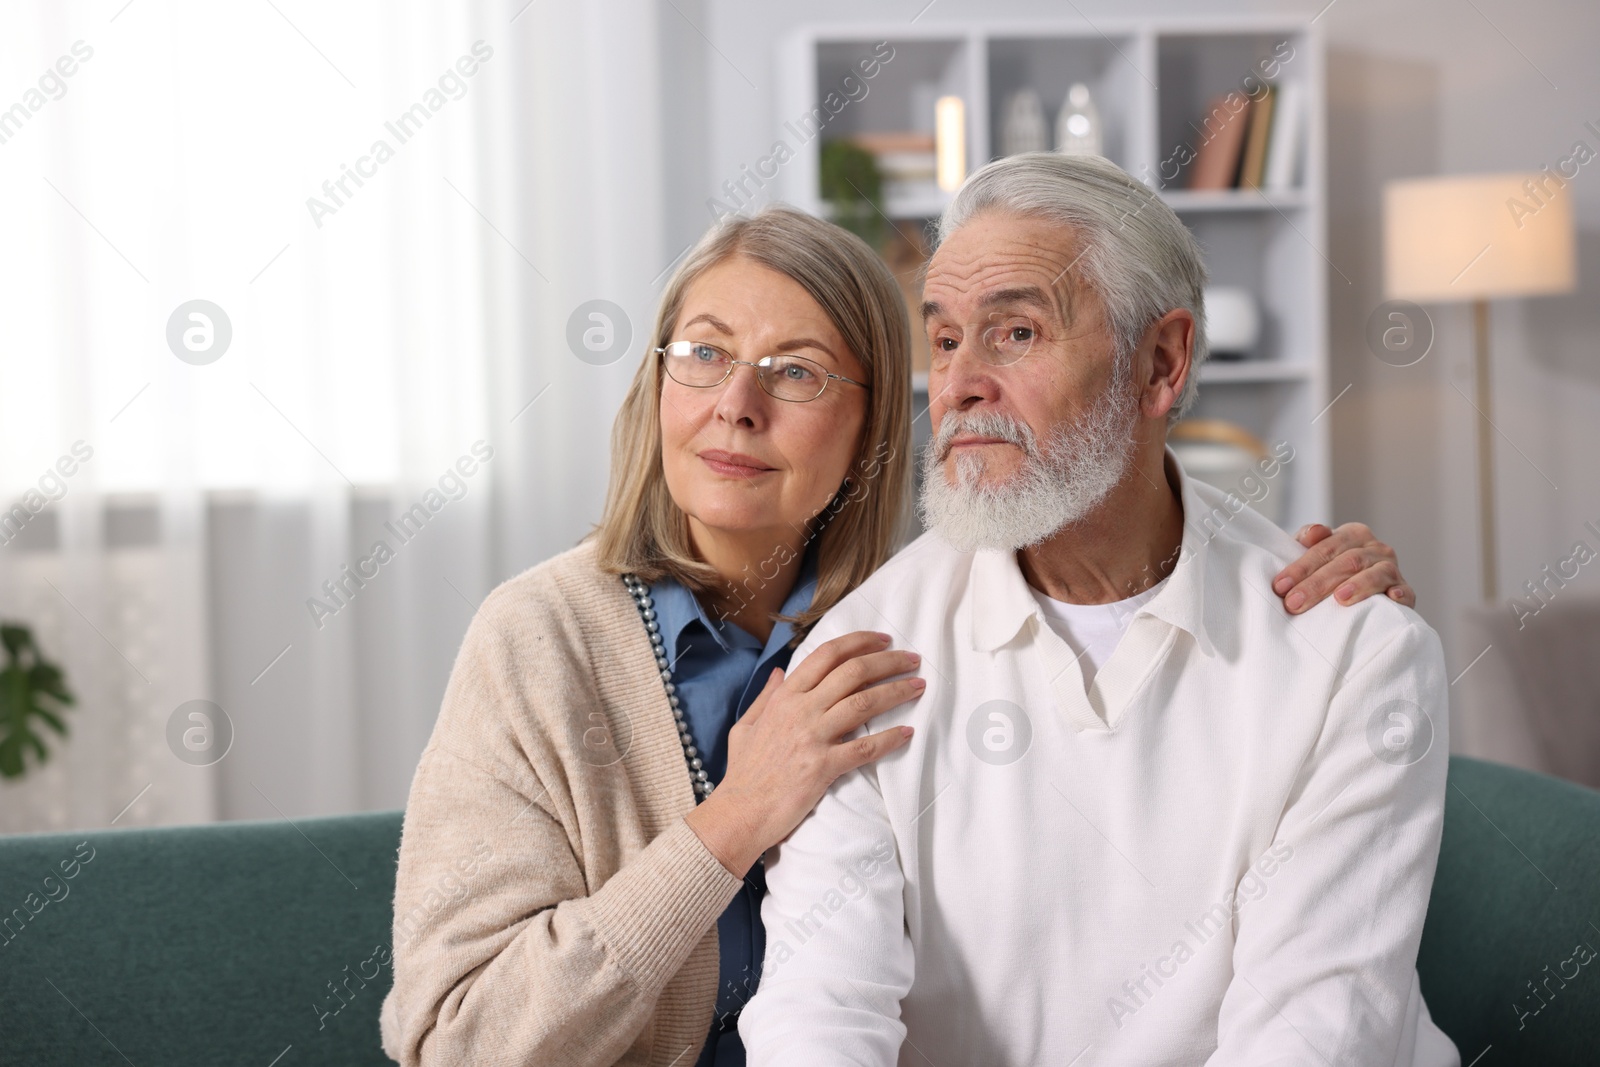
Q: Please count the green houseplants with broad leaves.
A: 1